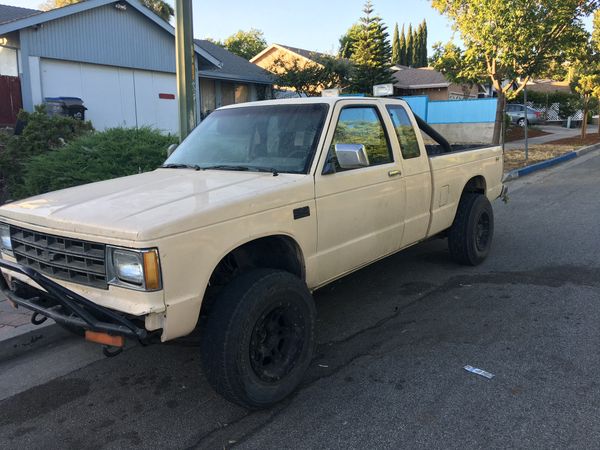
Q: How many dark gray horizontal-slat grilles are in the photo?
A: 1